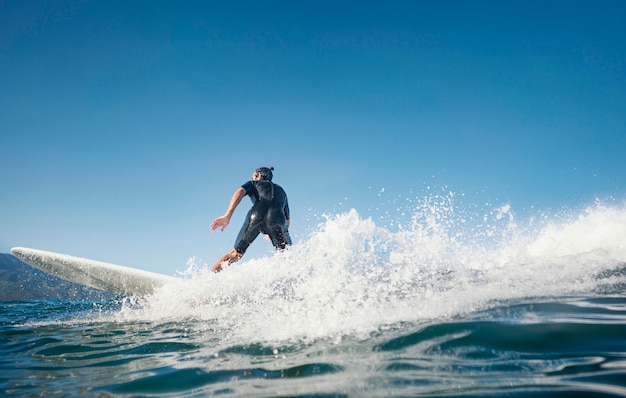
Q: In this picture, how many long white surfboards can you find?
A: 1